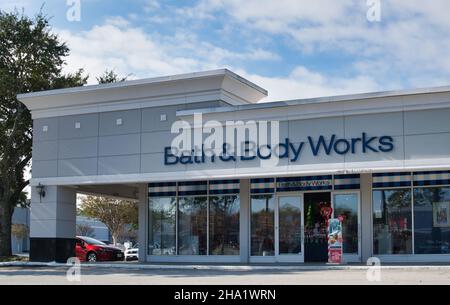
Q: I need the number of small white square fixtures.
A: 4